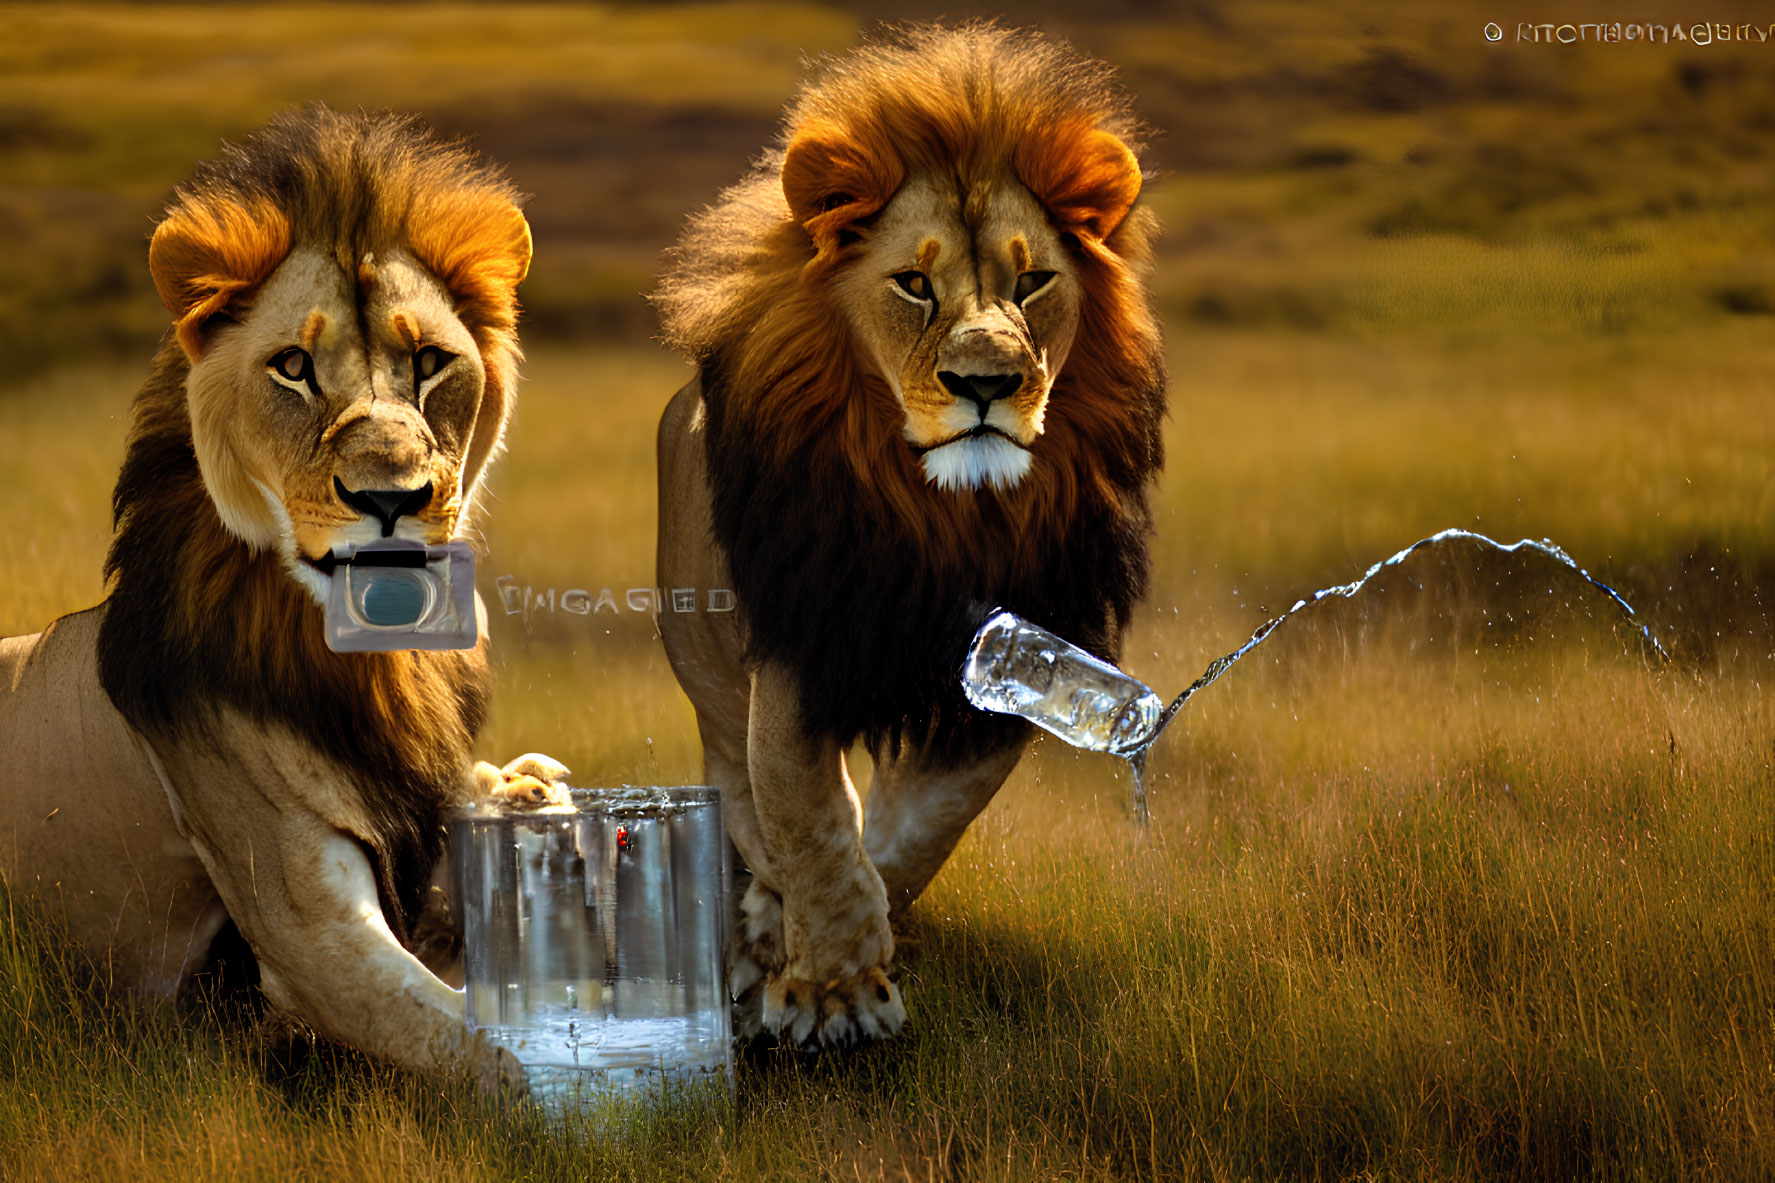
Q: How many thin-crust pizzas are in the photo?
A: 0